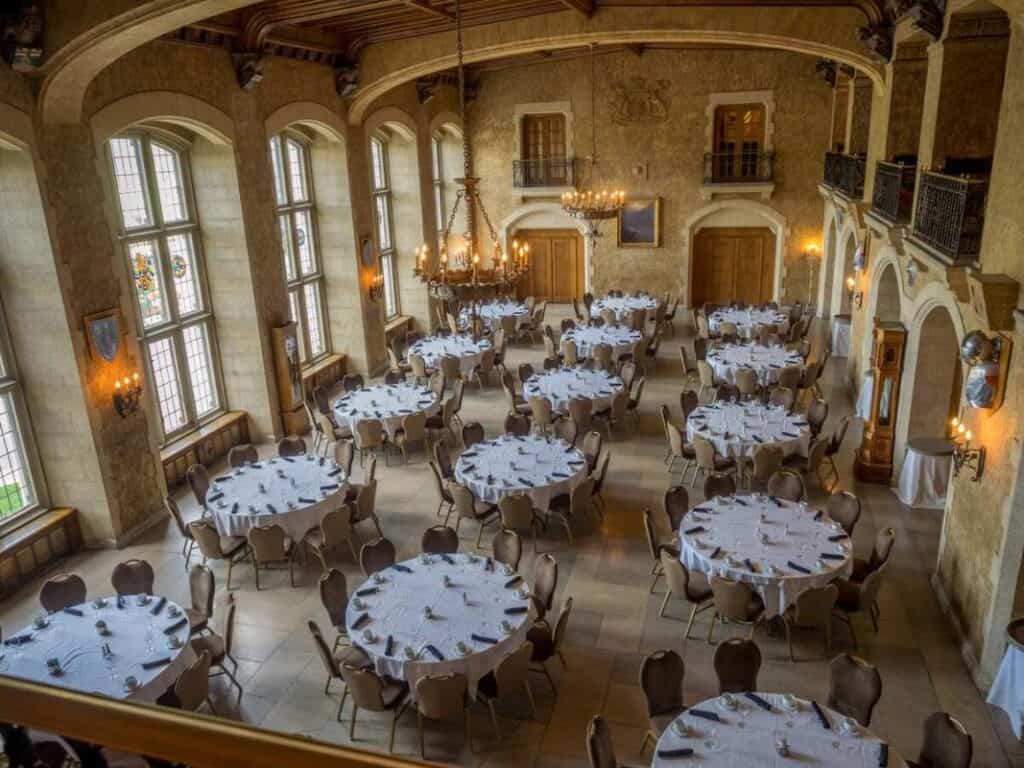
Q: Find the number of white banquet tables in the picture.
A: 15